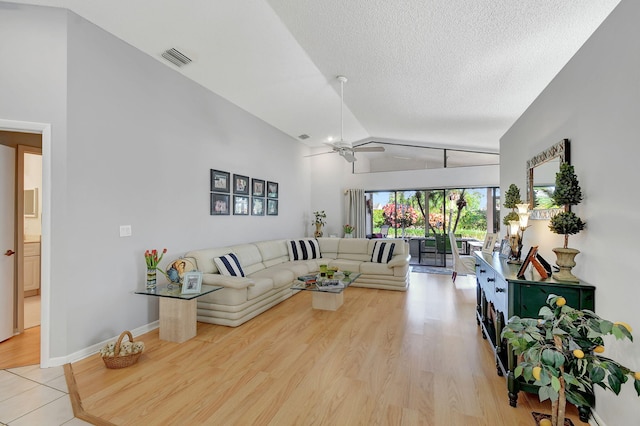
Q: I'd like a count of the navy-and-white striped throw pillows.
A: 3